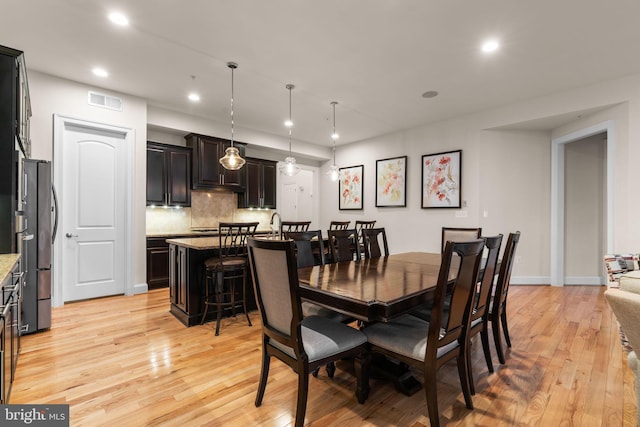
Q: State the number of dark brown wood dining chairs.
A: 8